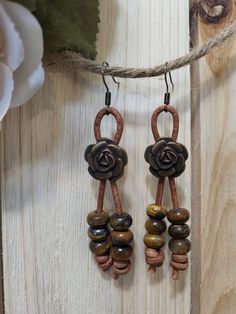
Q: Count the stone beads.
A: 12